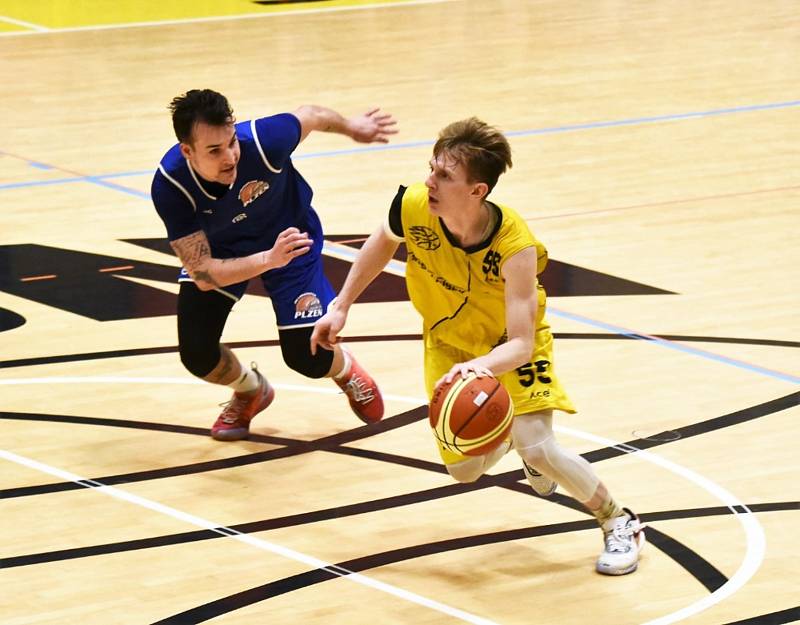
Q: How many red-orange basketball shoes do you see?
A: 2